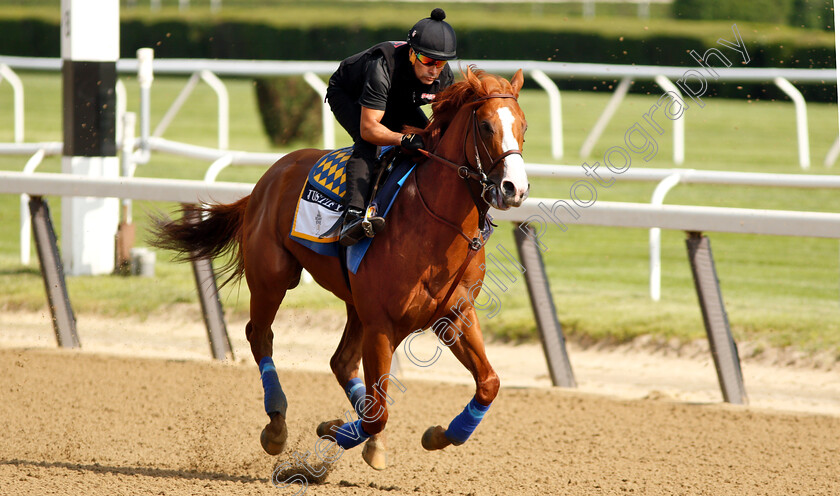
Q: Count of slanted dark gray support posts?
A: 4